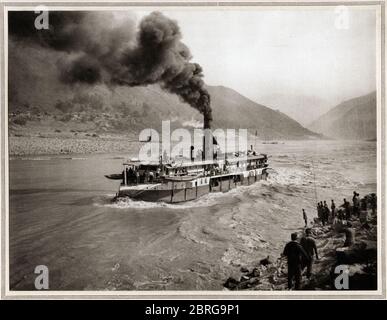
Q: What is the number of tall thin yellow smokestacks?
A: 0